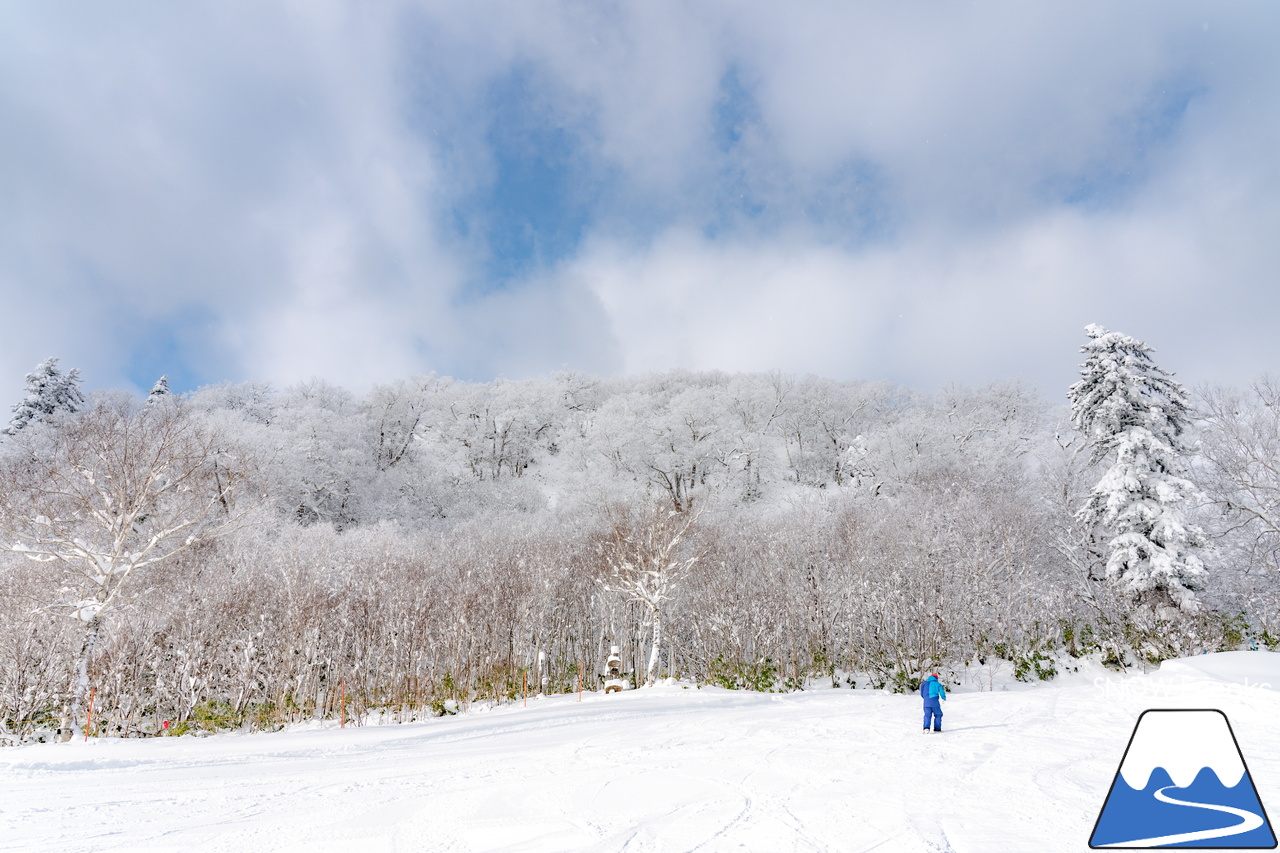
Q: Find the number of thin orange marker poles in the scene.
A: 4